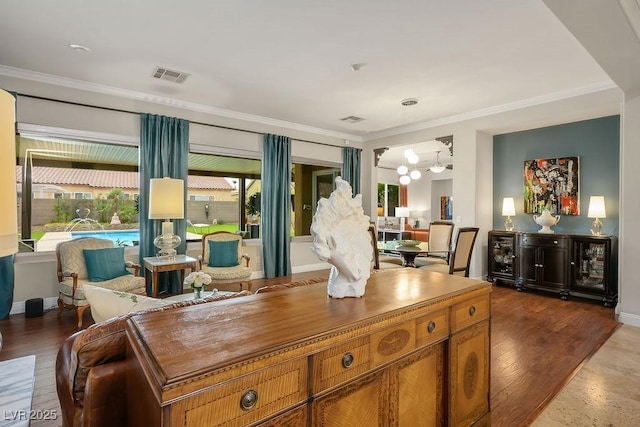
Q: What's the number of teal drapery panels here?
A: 4